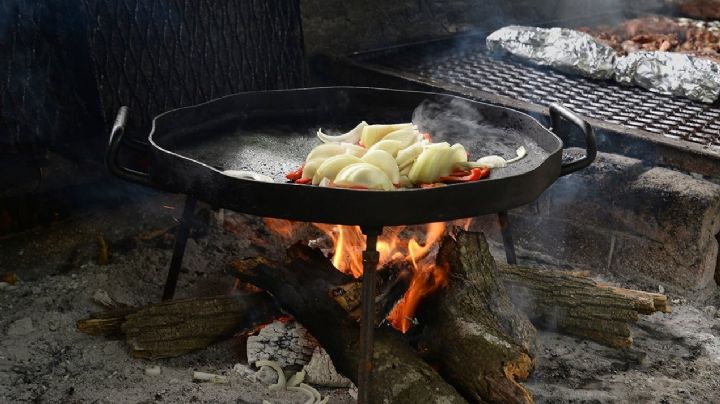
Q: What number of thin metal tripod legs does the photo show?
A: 3